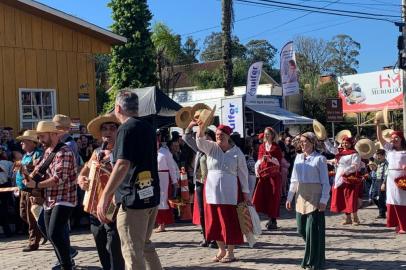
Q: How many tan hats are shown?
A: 12